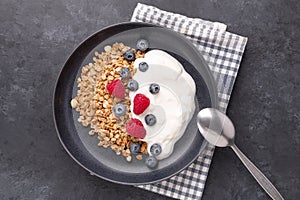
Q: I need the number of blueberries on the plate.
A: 11